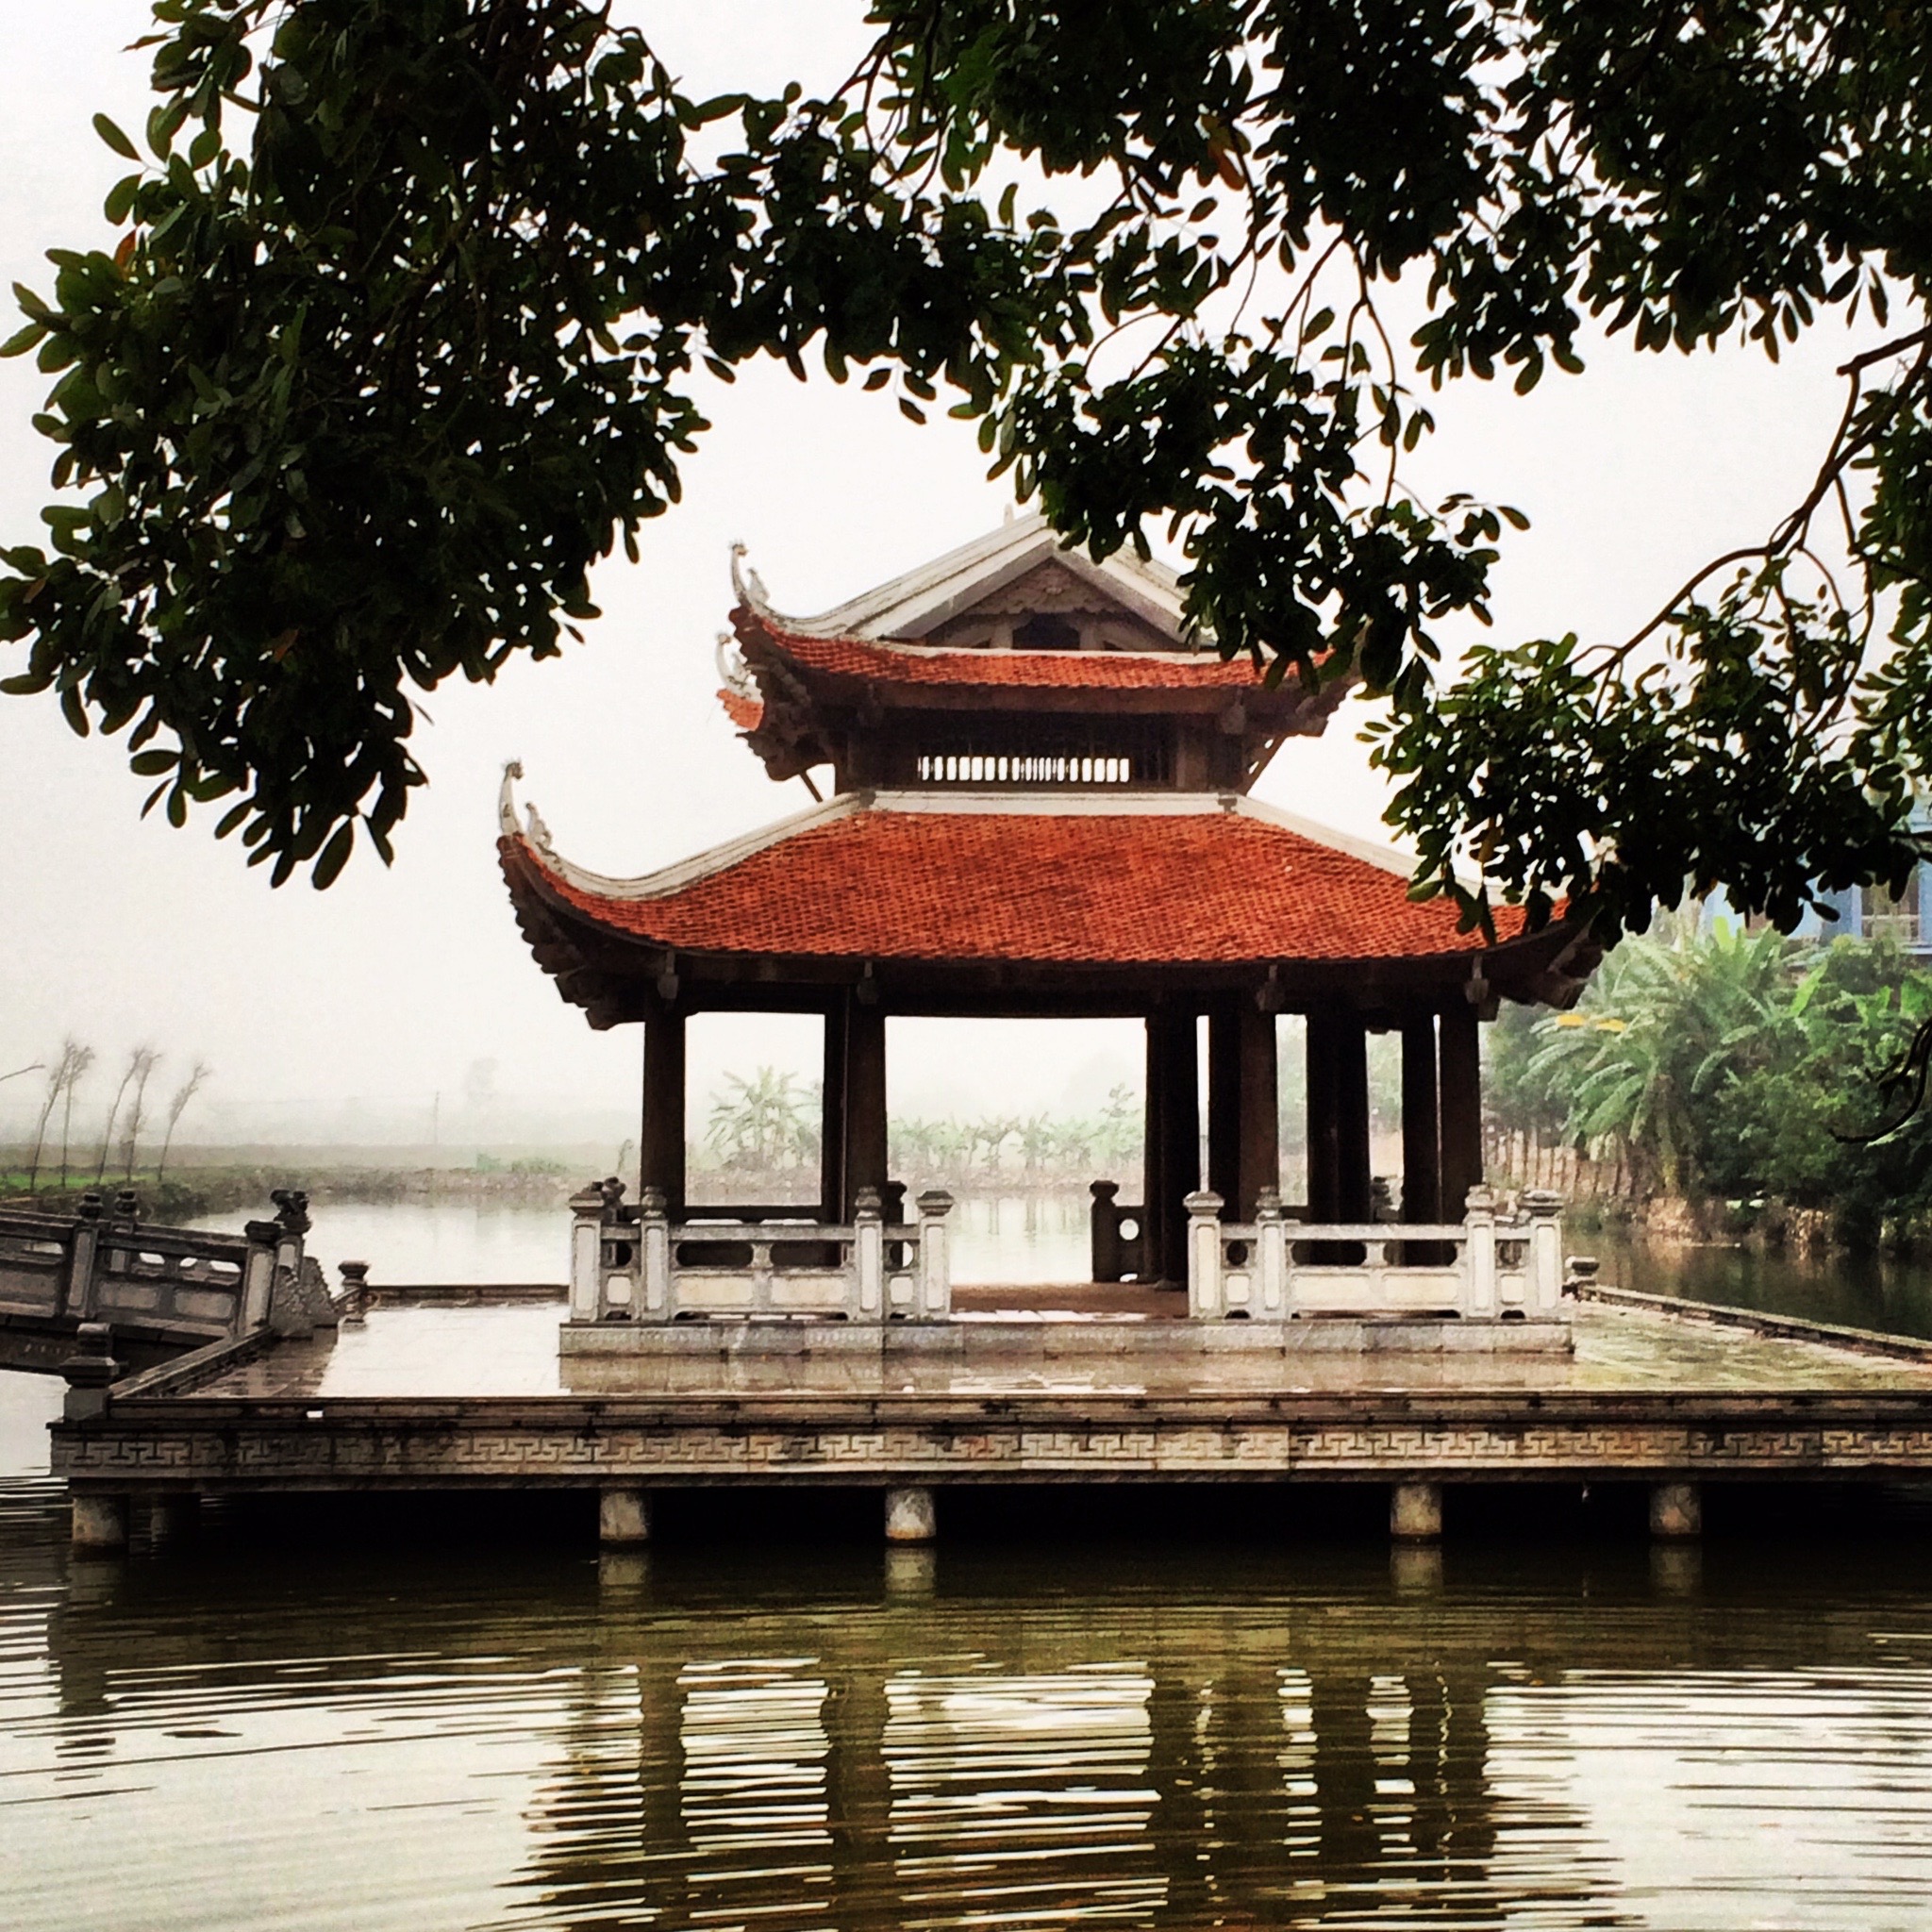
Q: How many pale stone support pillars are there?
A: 5